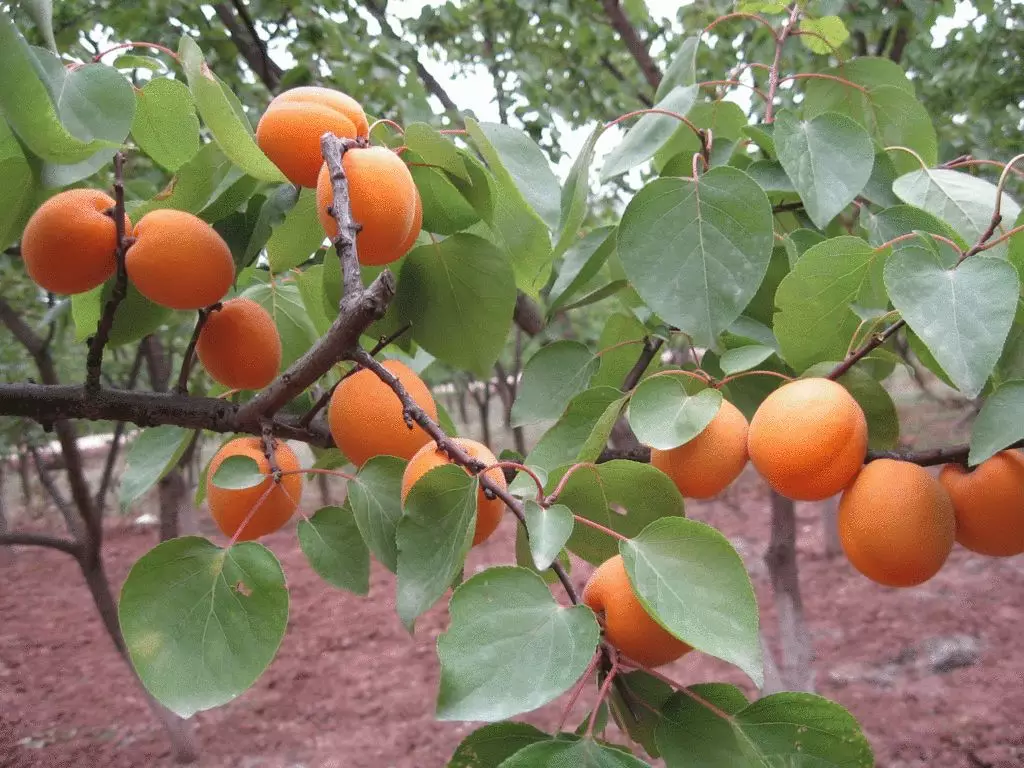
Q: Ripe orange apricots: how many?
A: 13